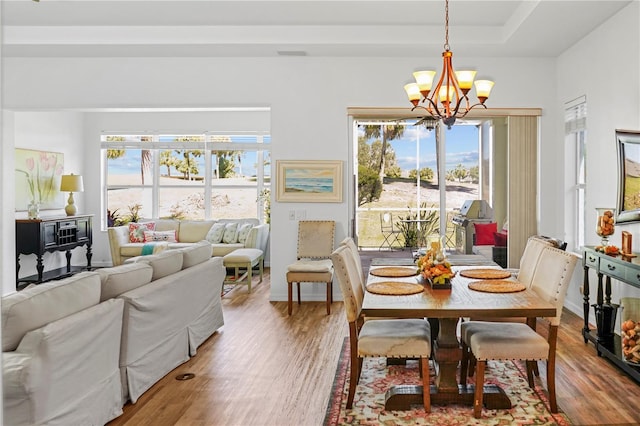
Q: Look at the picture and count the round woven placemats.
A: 4